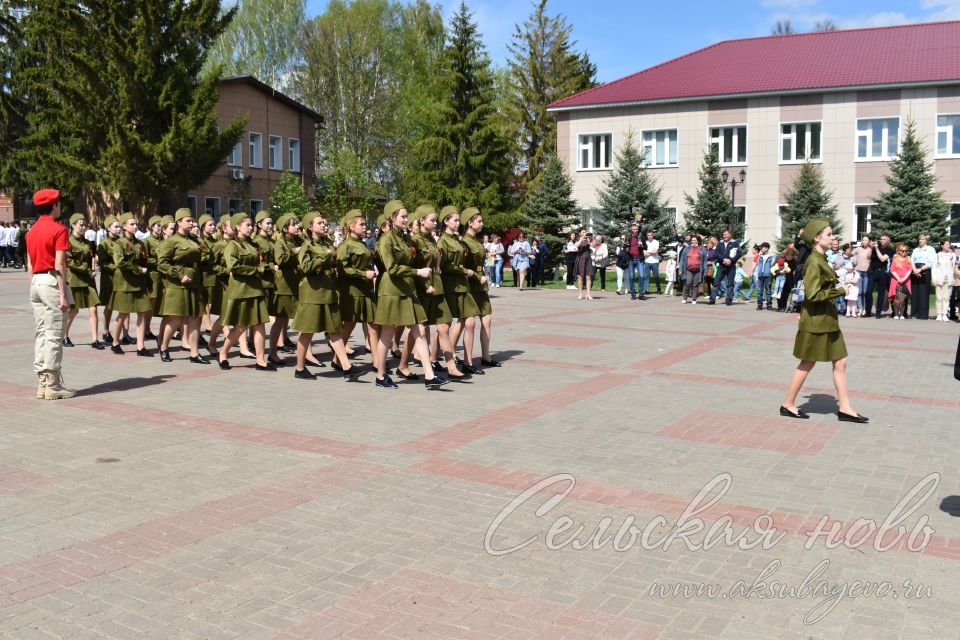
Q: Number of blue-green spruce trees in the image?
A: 5